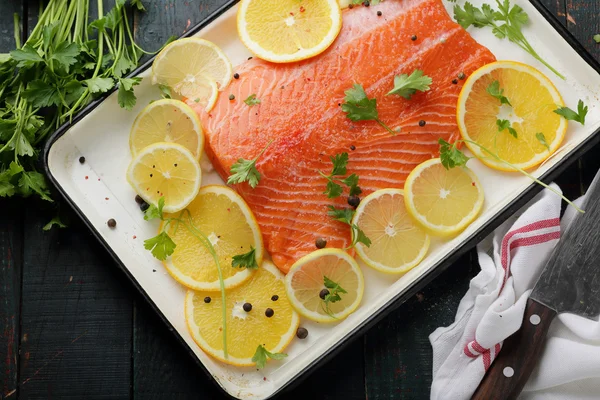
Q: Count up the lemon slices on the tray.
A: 6